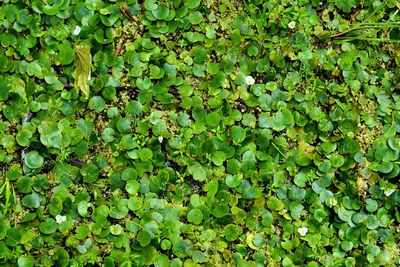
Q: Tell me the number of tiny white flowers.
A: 5